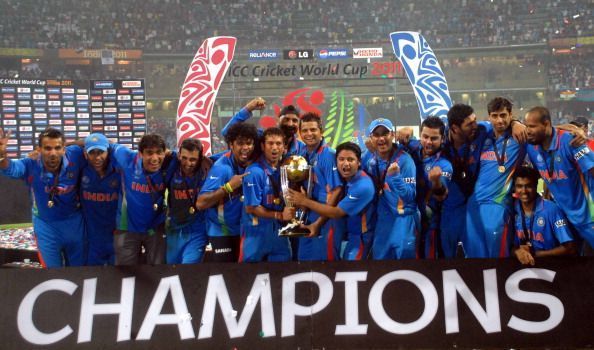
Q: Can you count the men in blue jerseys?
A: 15